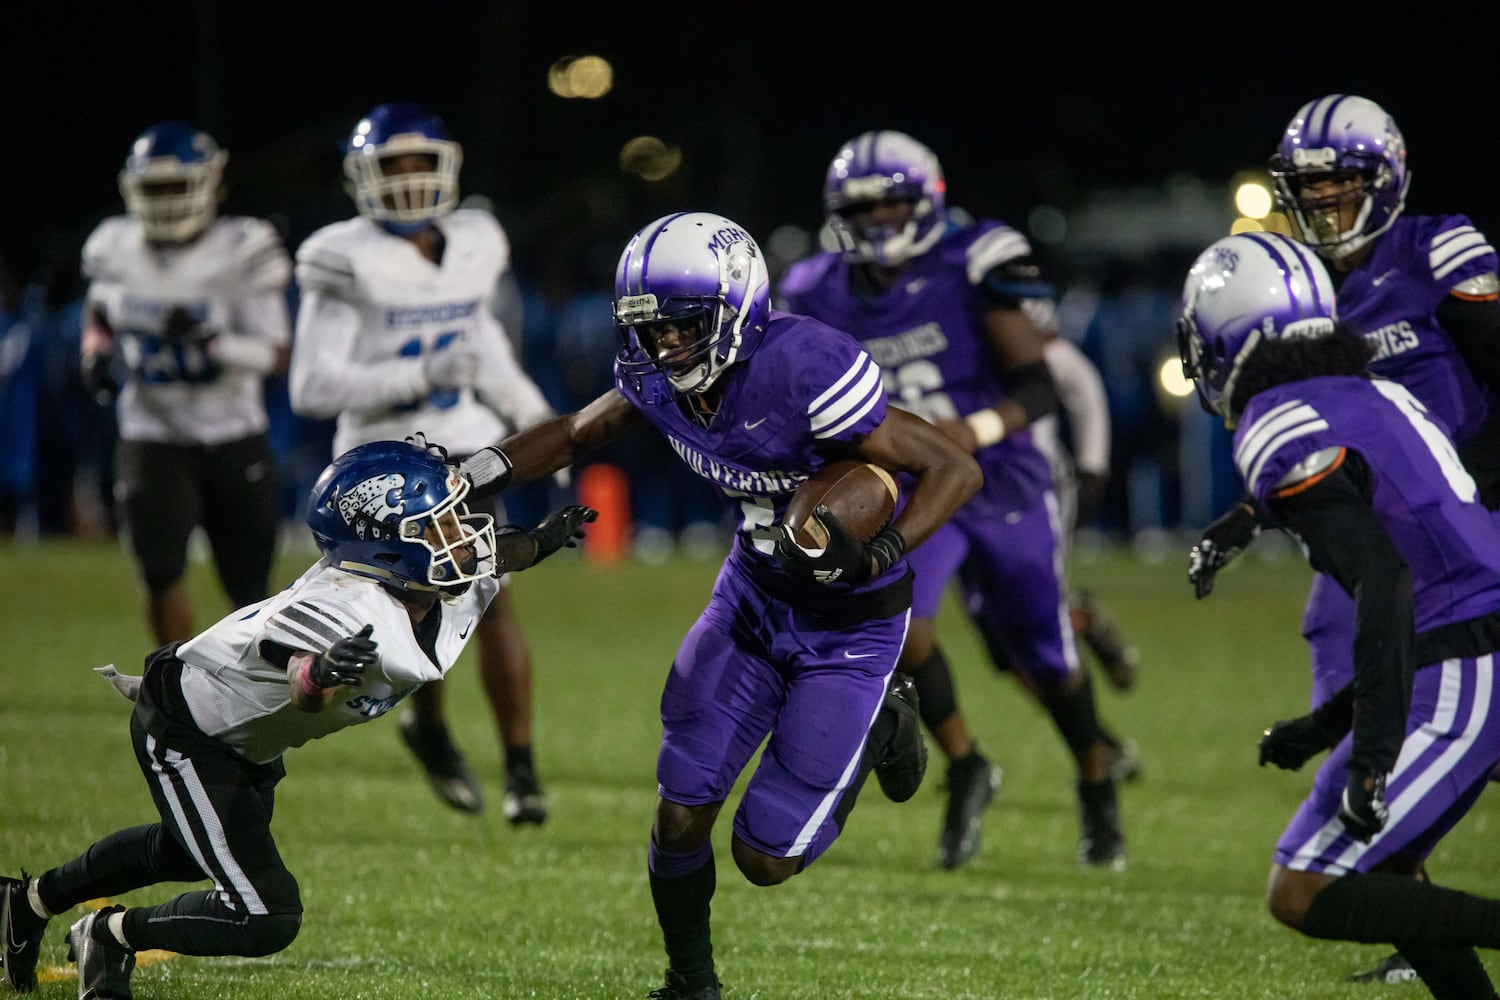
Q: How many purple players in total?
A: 4